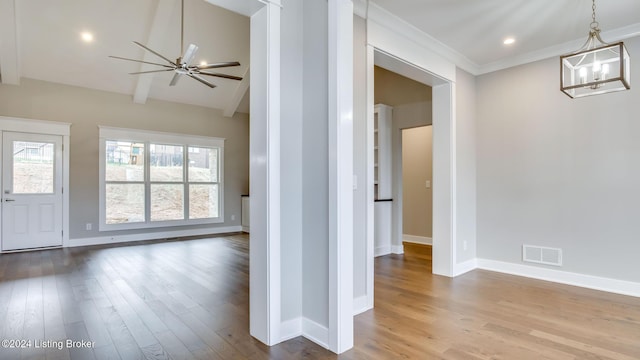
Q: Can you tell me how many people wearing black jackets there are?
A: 0